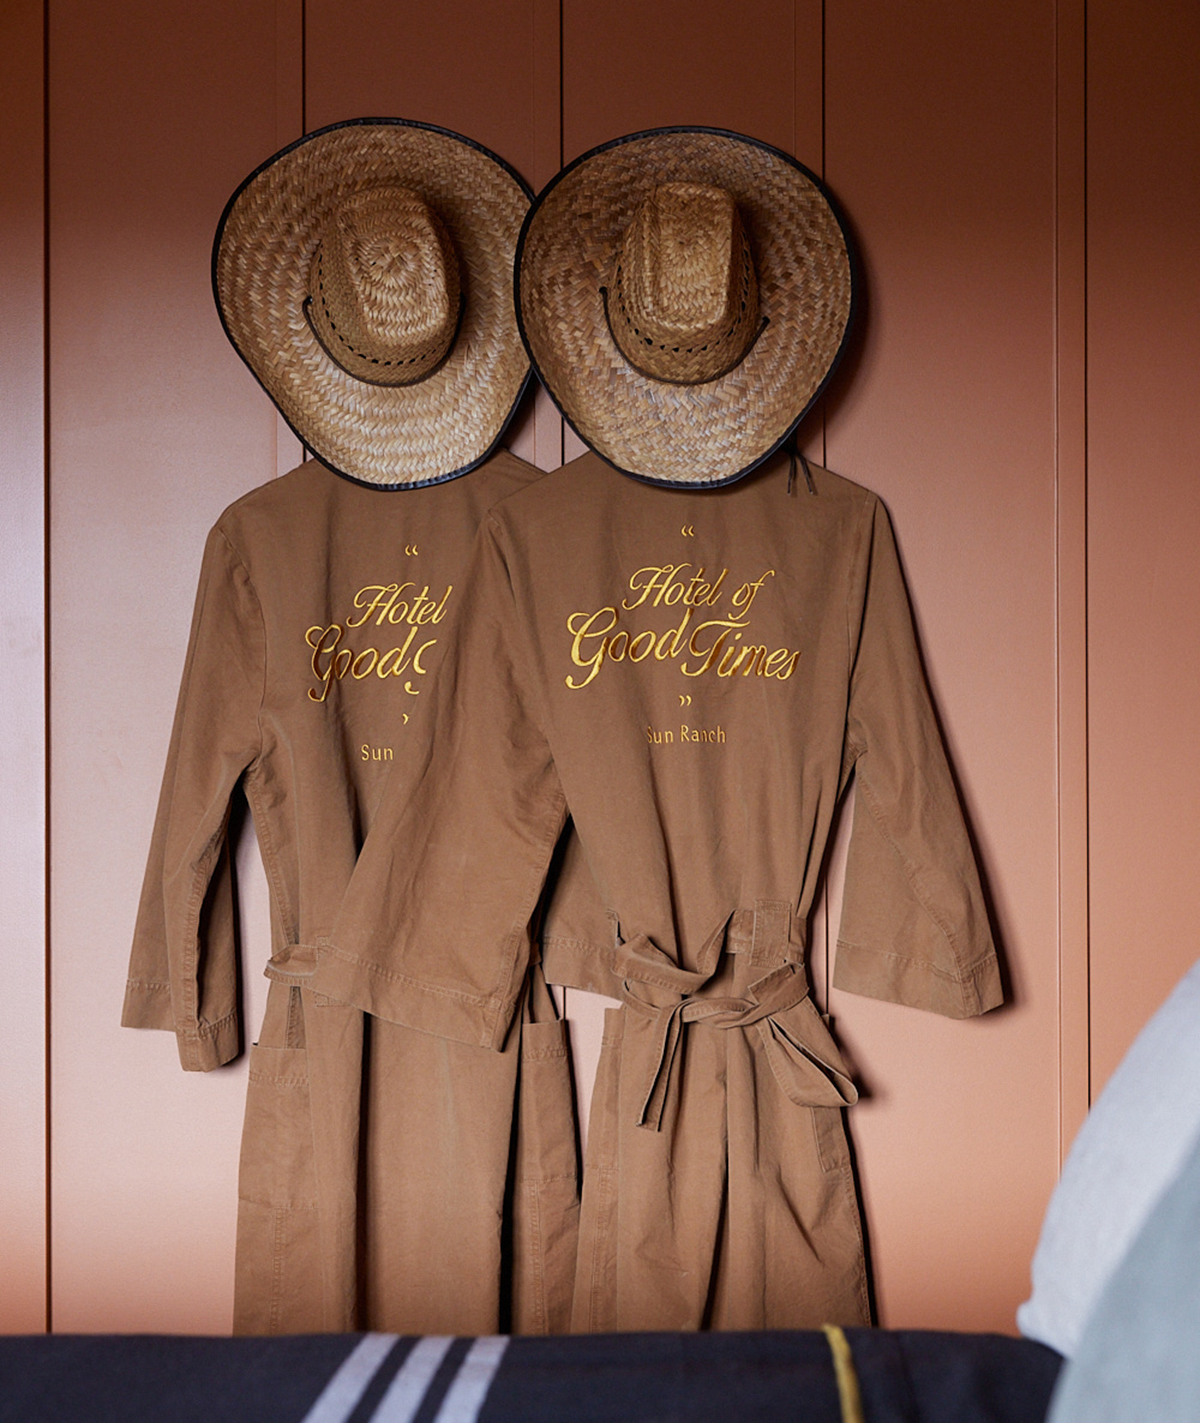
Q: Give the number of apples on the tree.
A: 0